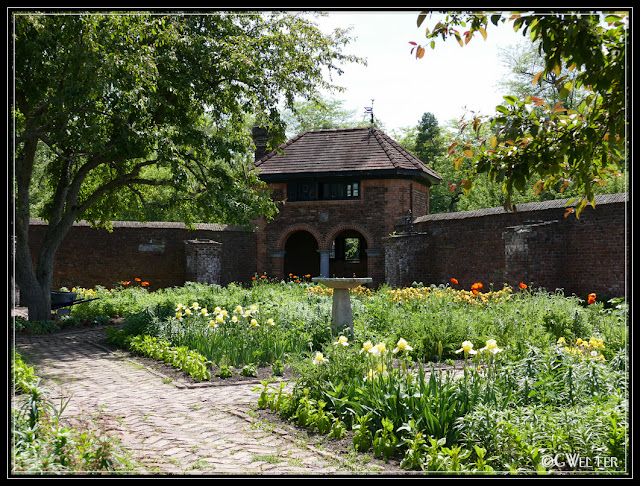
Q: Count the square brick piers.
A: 3